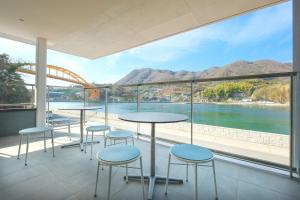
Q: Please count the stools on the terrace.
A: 5